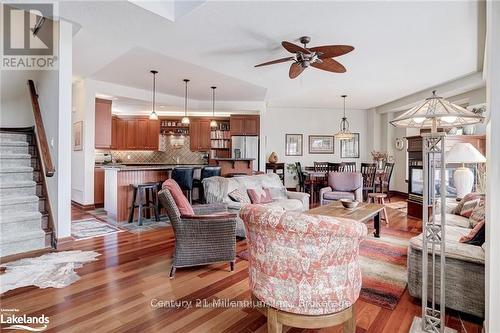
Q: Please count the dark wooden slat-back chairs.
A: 6